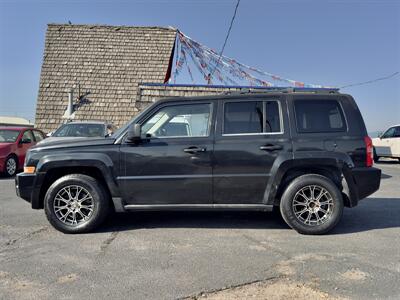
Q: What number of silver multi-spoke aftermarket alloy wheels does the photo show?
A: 2